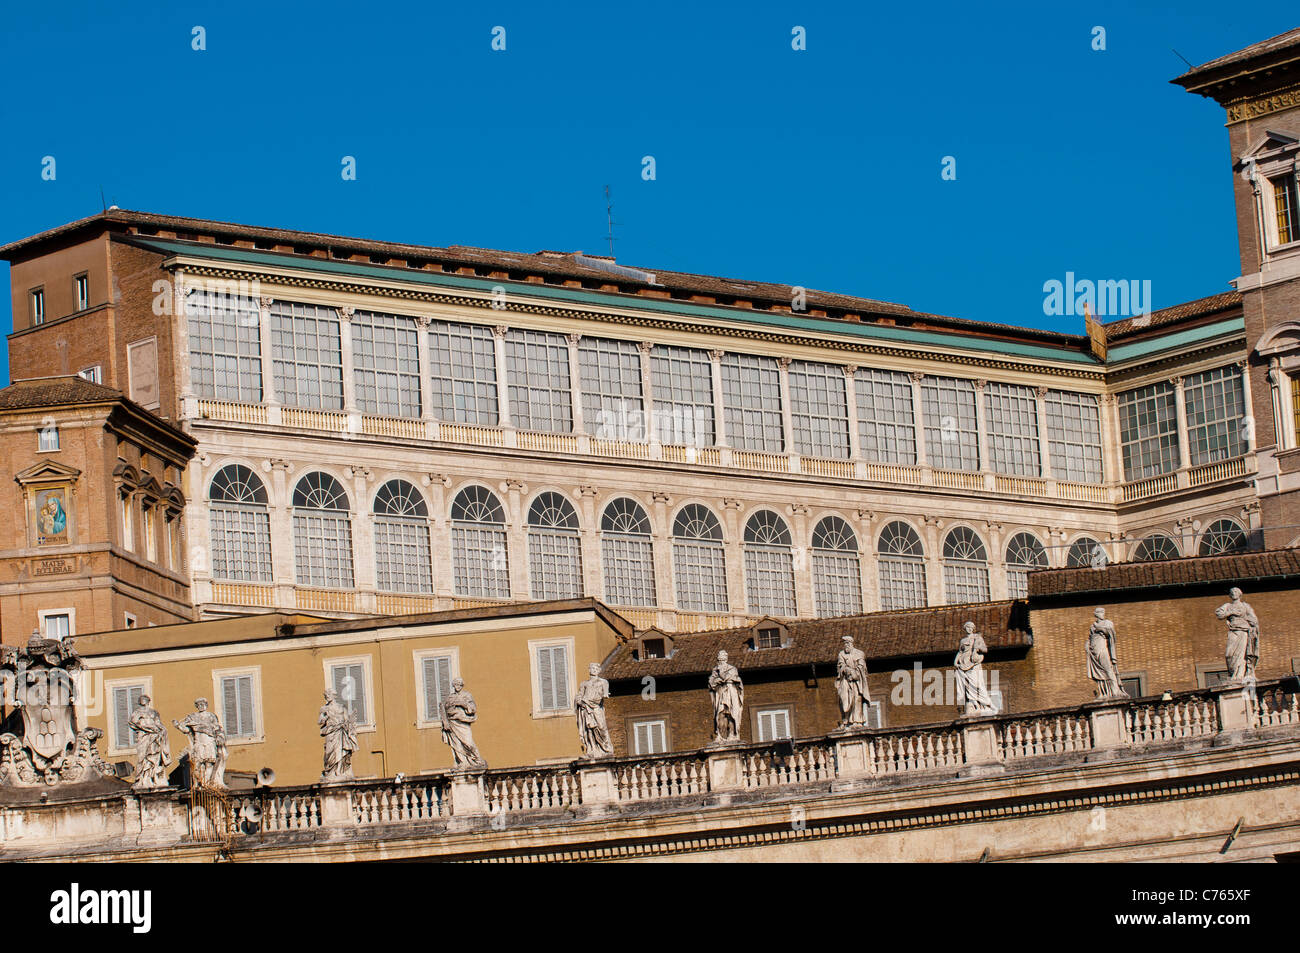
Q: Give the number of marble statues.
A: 10